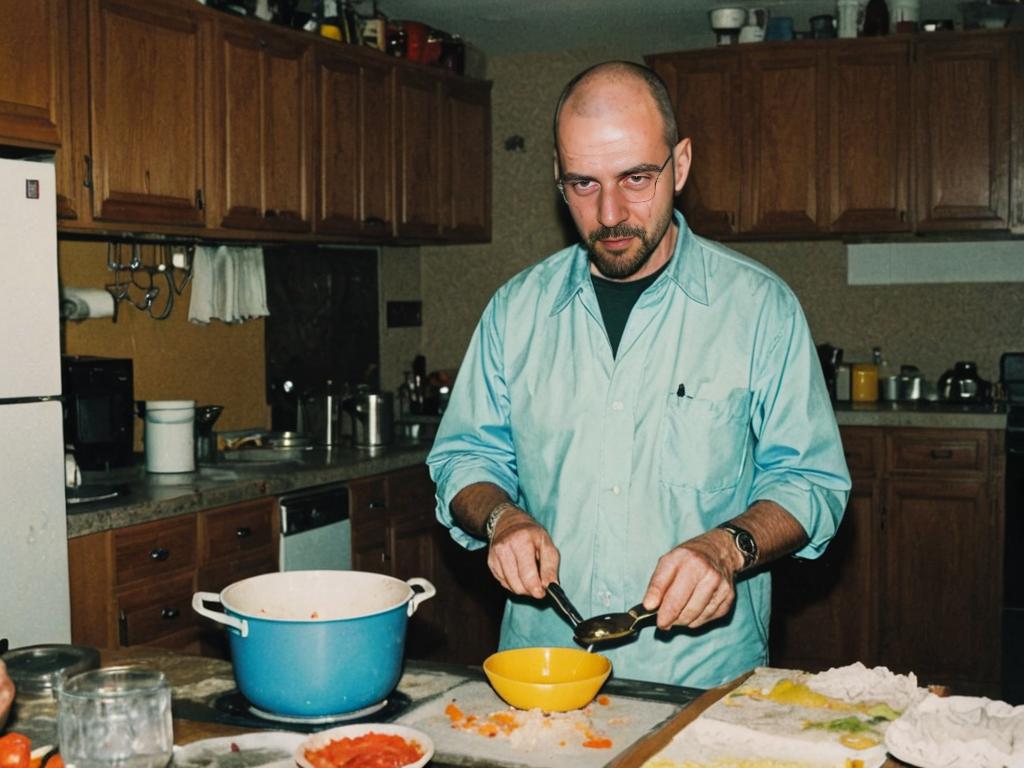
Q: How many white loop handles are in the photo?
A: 2